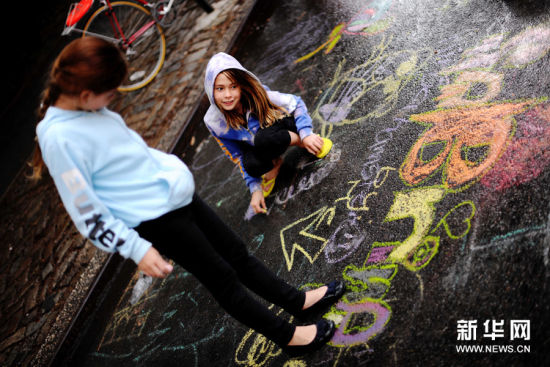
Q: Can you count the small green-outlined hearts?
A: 1